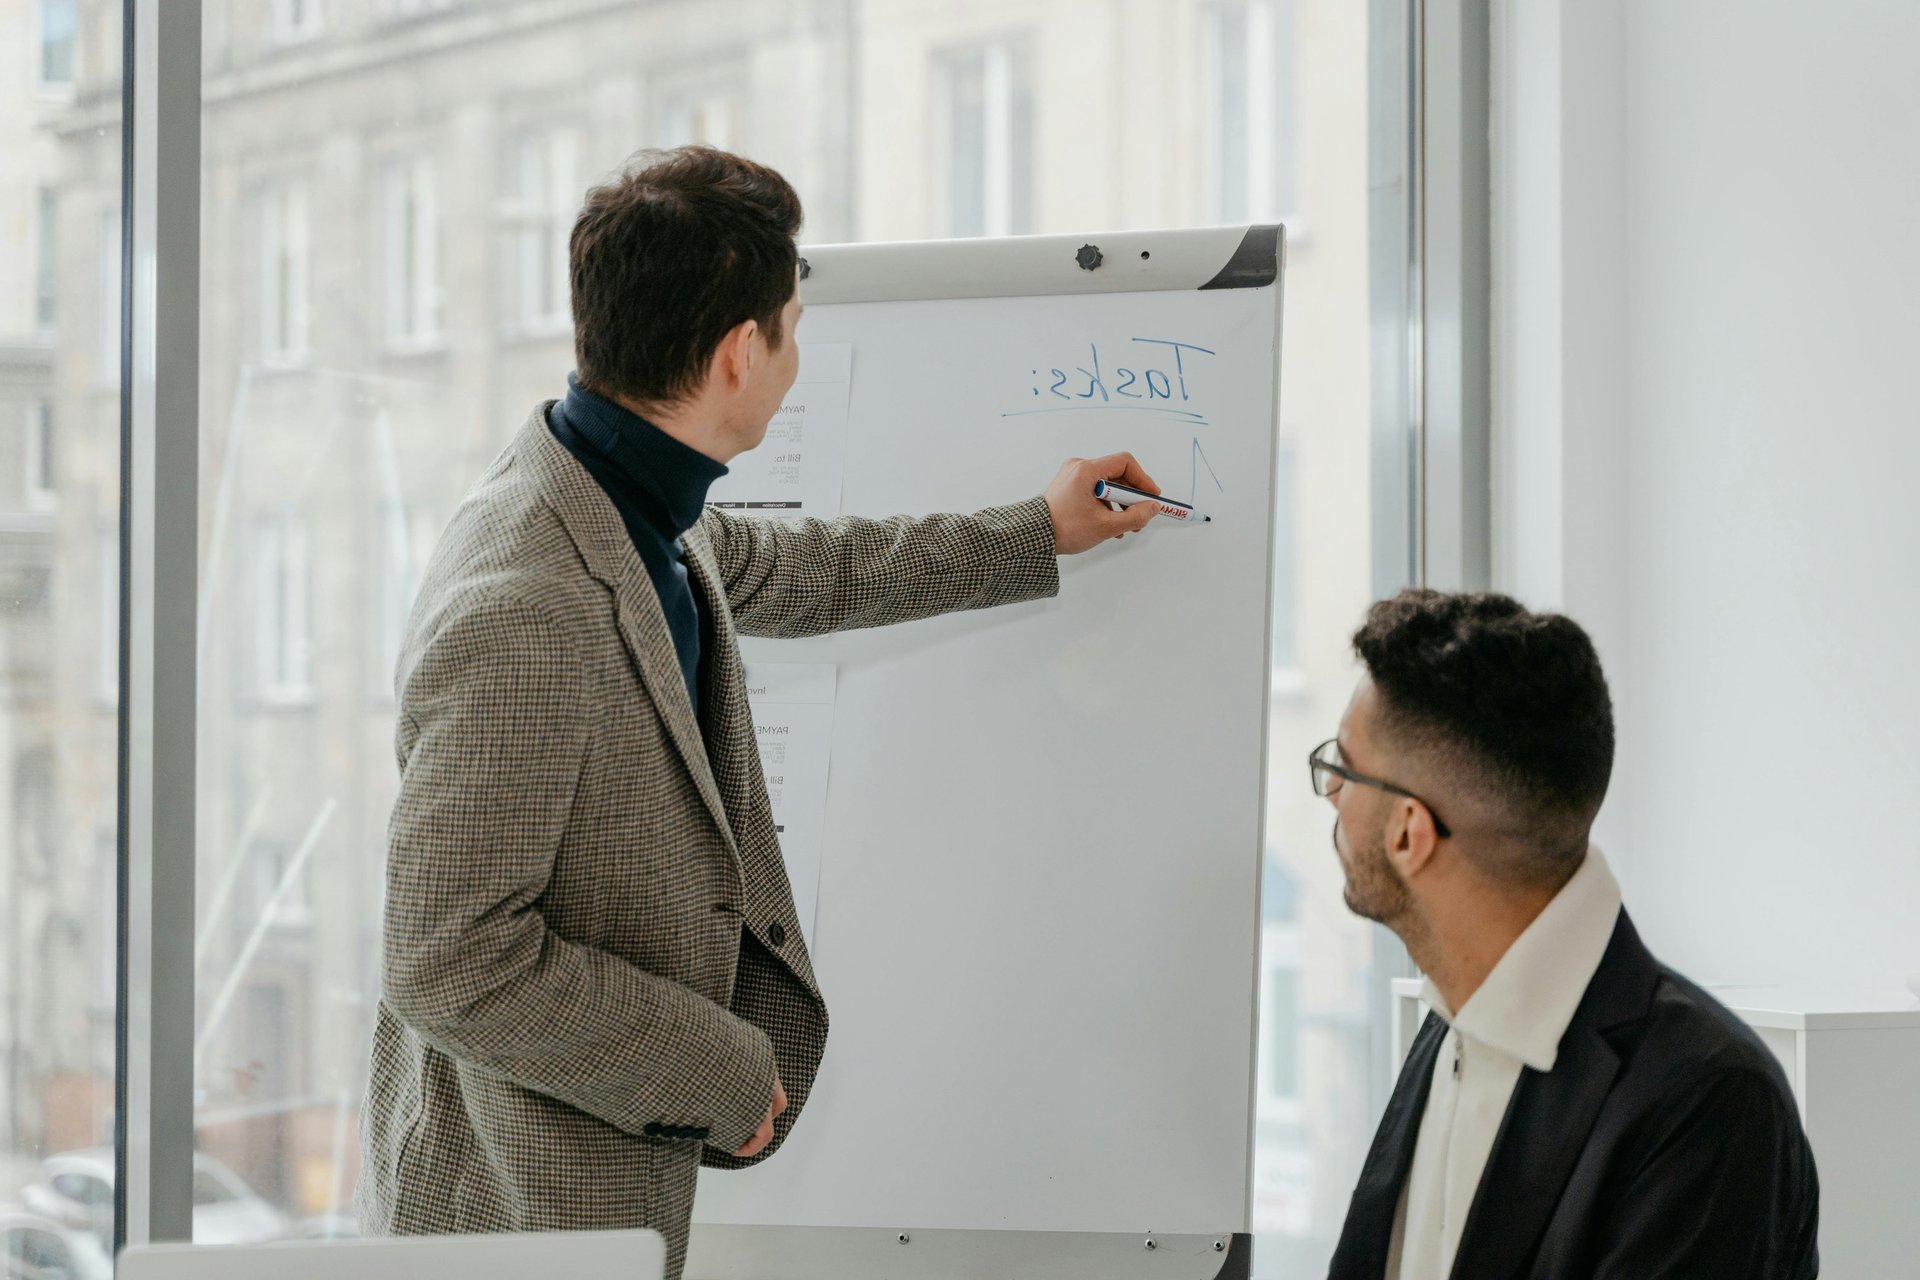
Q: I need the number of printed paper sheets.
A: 2